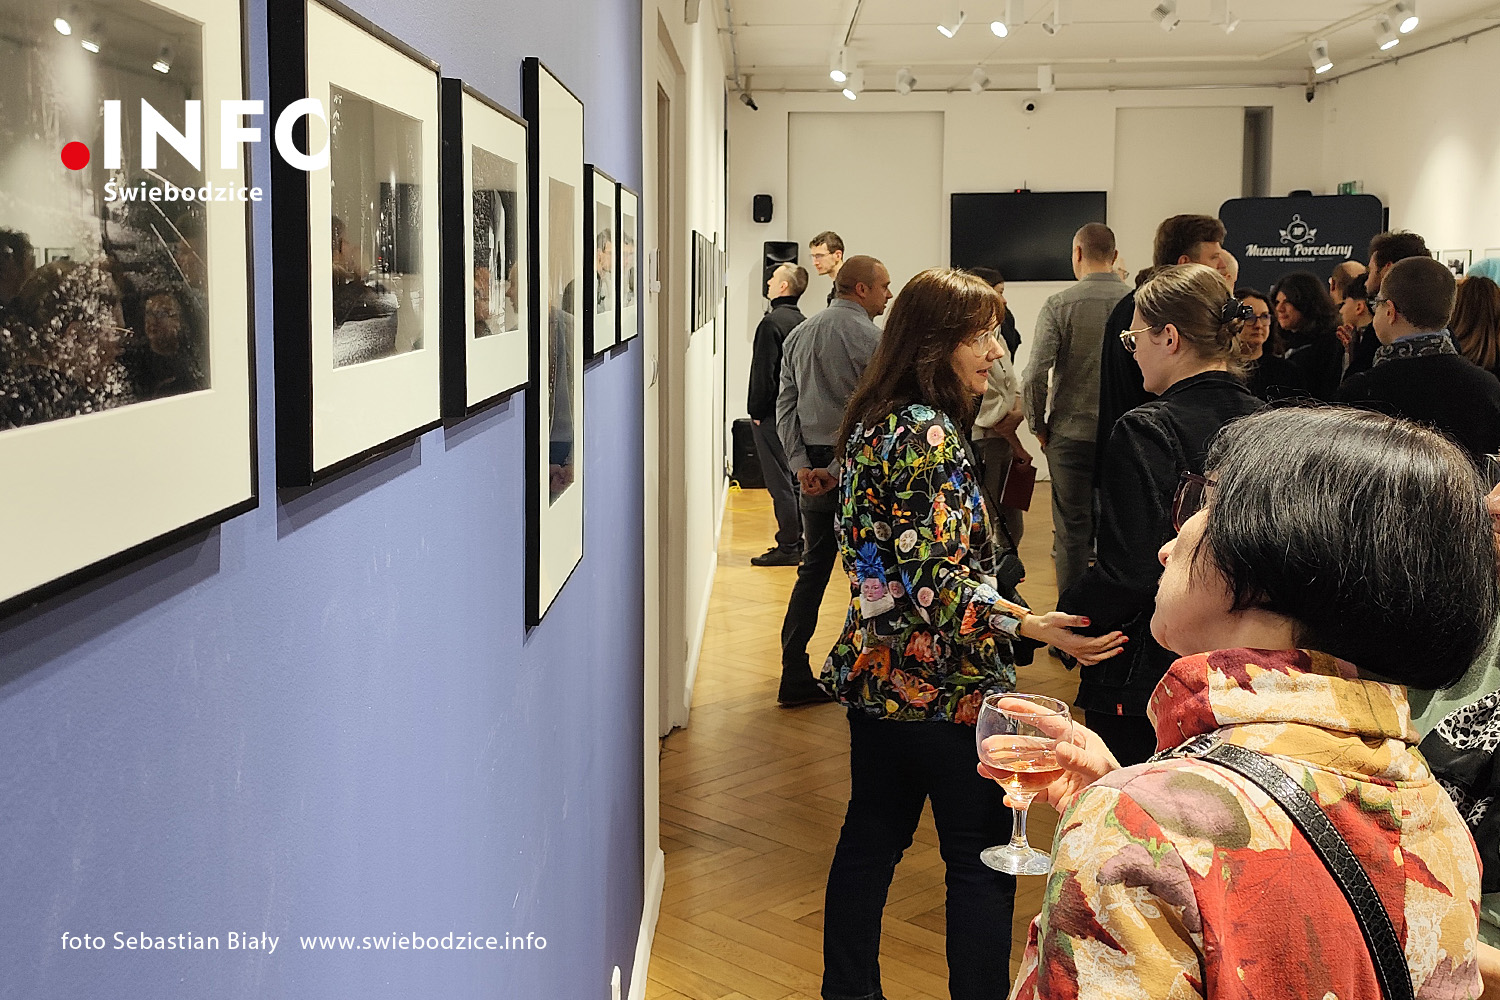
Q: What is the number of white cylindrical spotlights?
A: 13